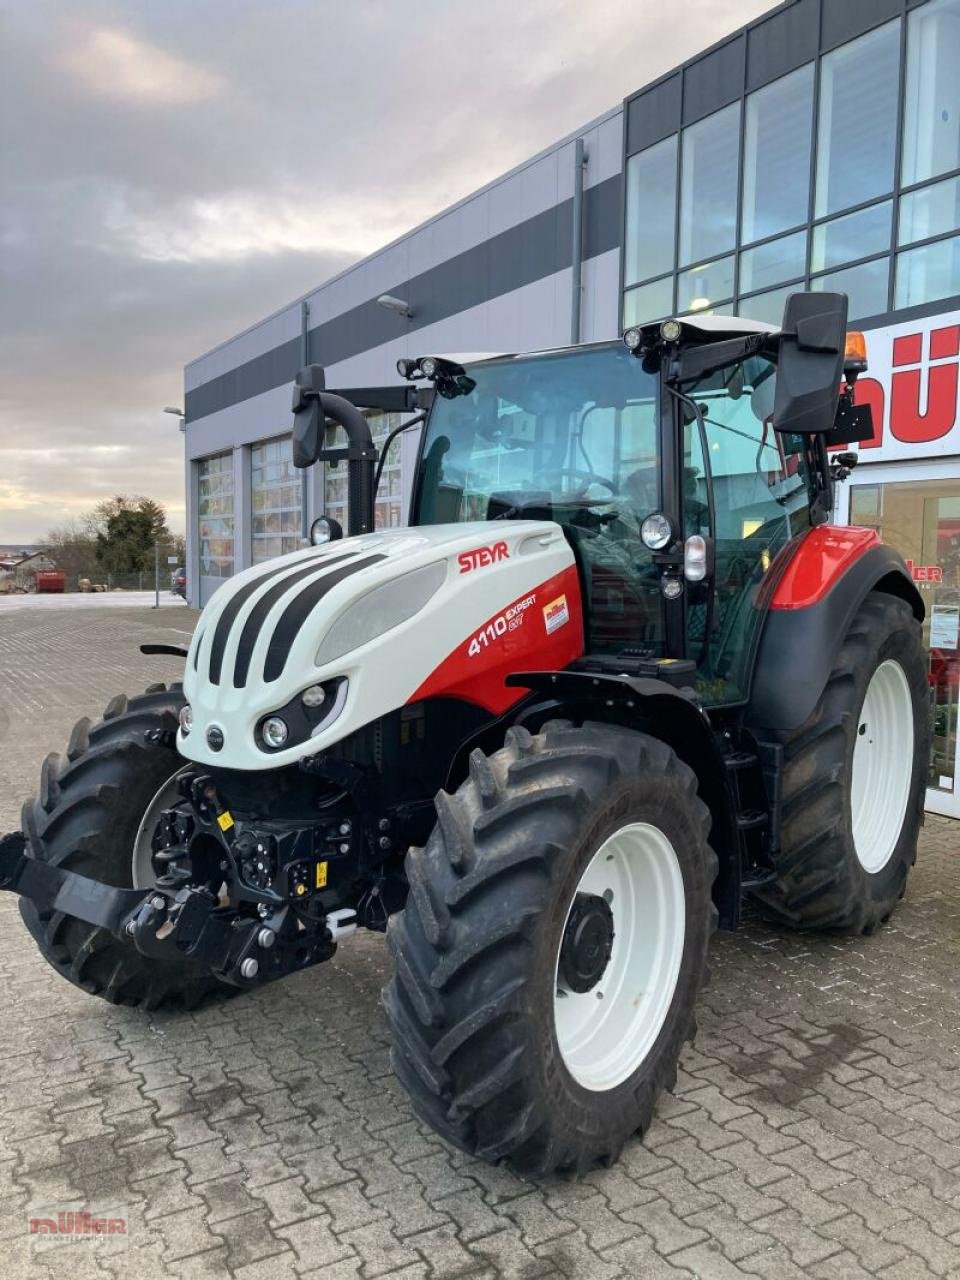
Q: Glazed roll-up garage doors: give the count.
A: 3